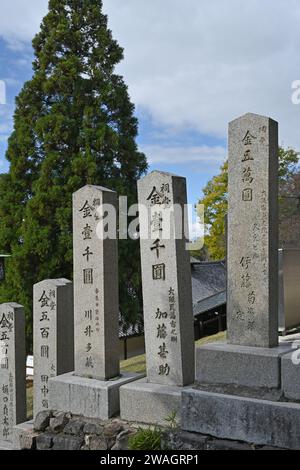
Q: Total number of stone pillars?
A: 5